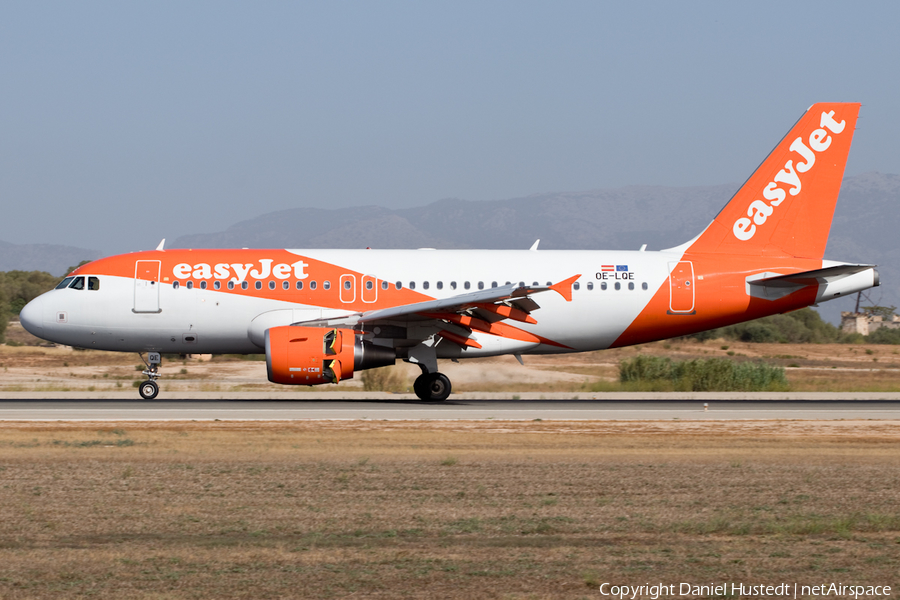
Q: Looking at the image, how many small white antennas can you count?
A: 3